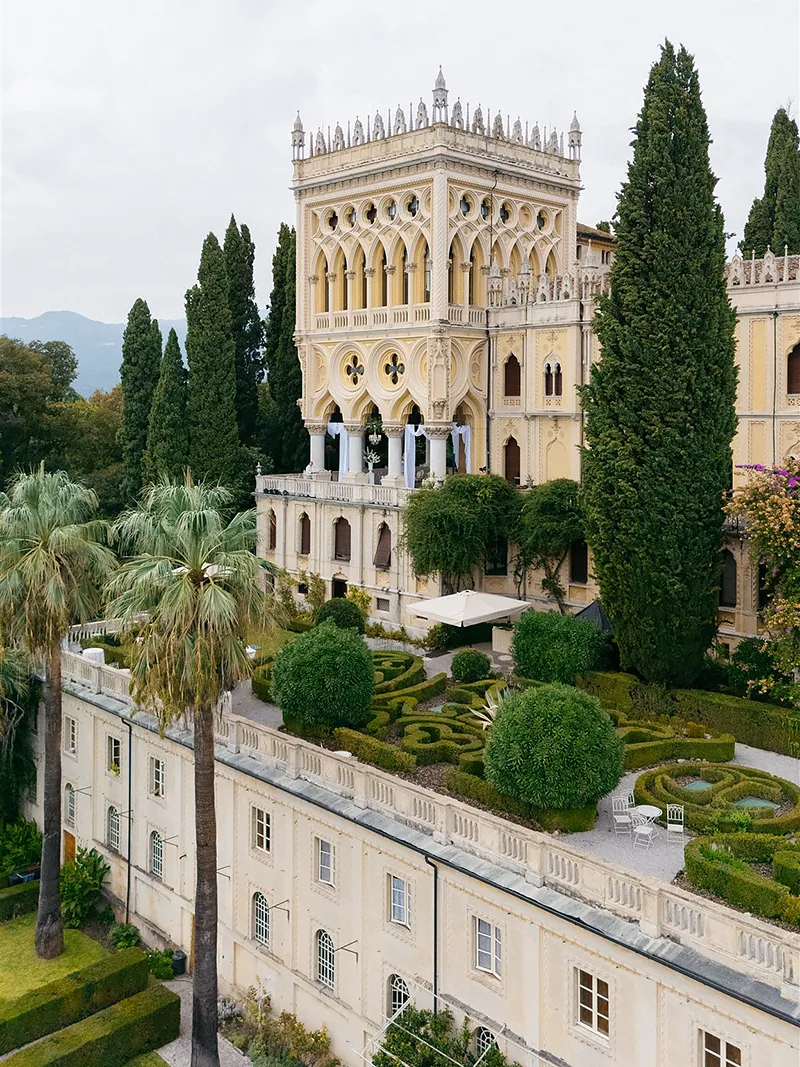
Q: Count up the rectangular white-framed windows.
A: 9